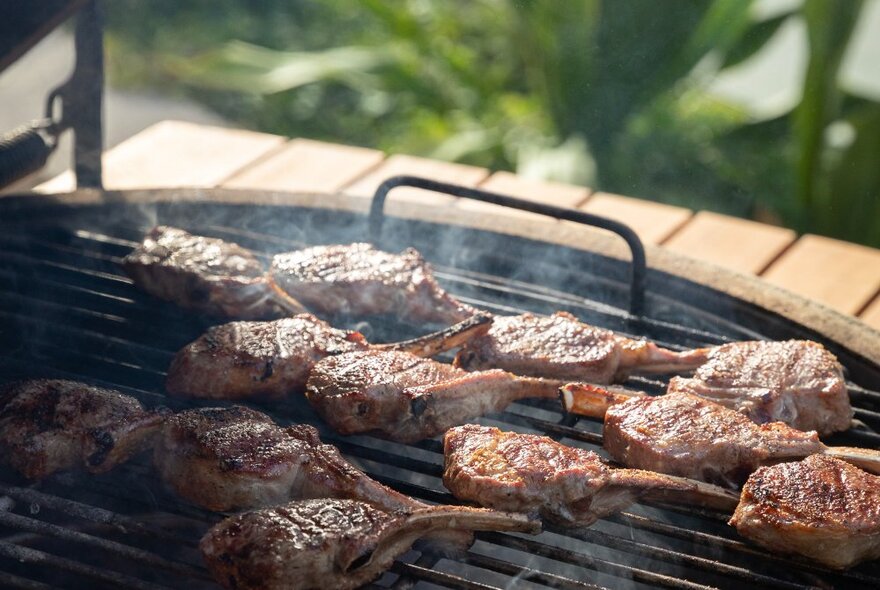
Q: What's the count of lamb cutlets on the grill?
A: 12